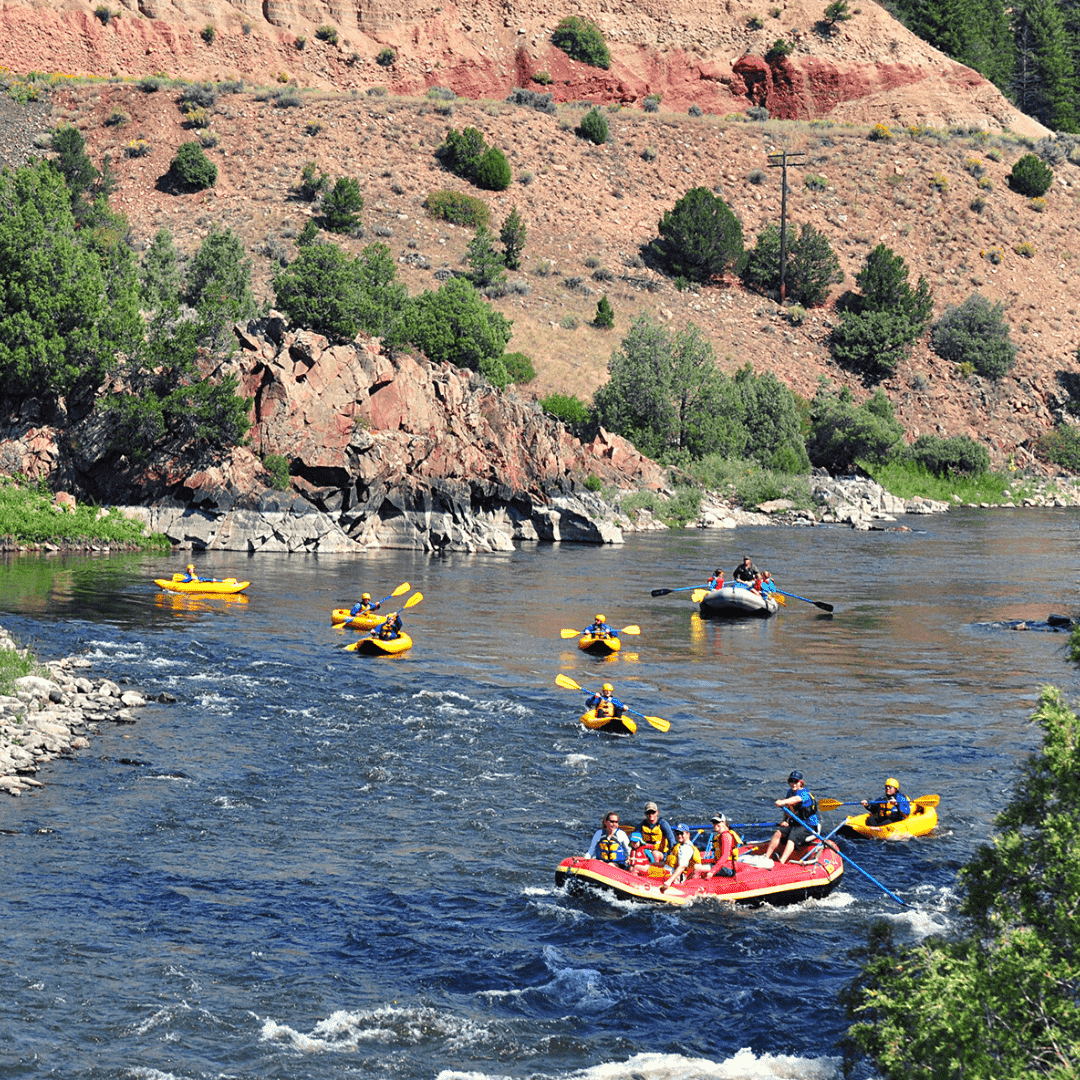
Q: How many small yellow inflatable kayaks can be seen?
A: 6